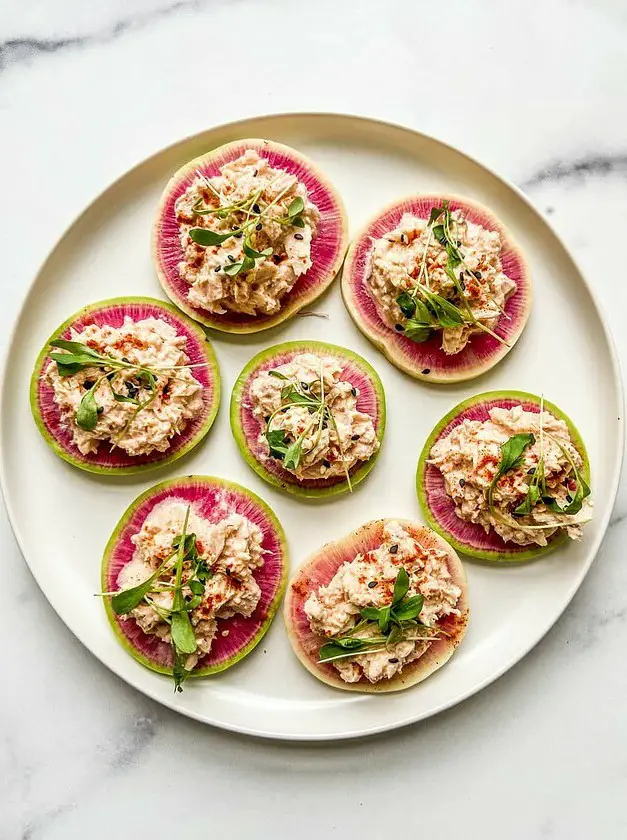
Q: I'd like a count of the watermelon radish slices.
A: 7